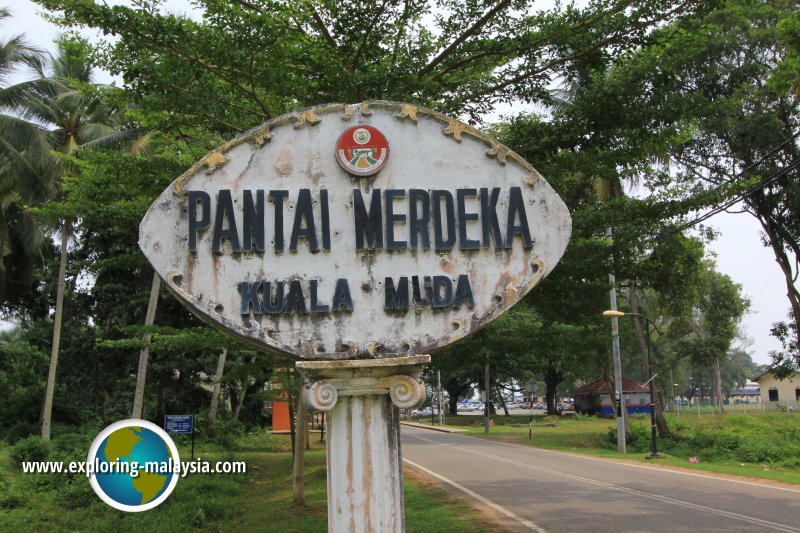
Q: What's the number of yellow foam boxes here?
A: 0